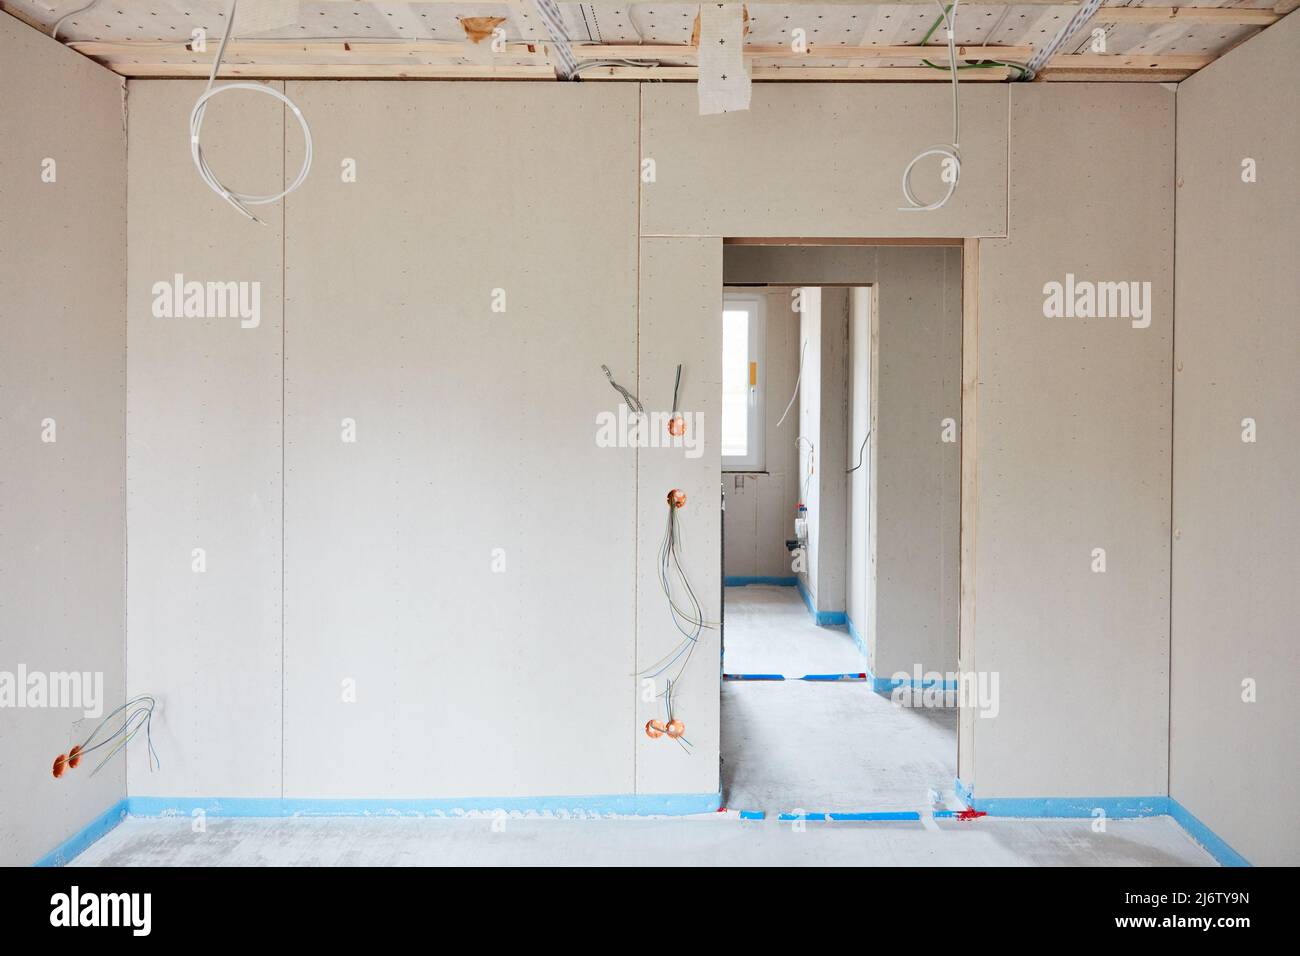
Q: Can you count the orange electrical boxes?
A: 6